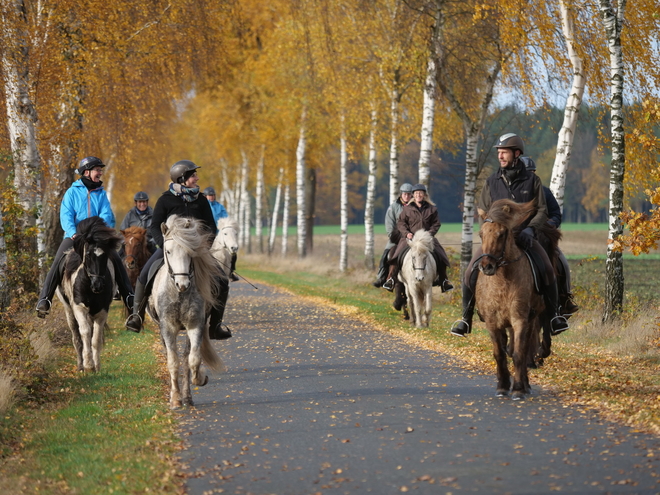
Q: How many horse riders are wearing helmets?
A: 8